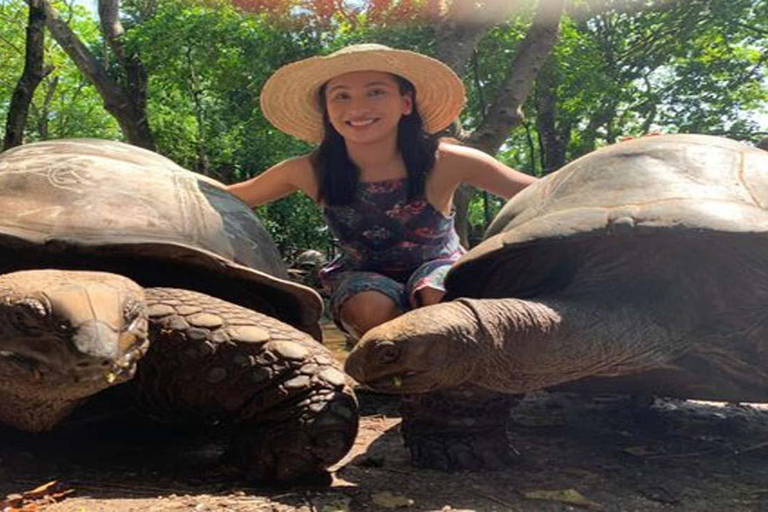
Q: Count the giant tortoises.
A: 2